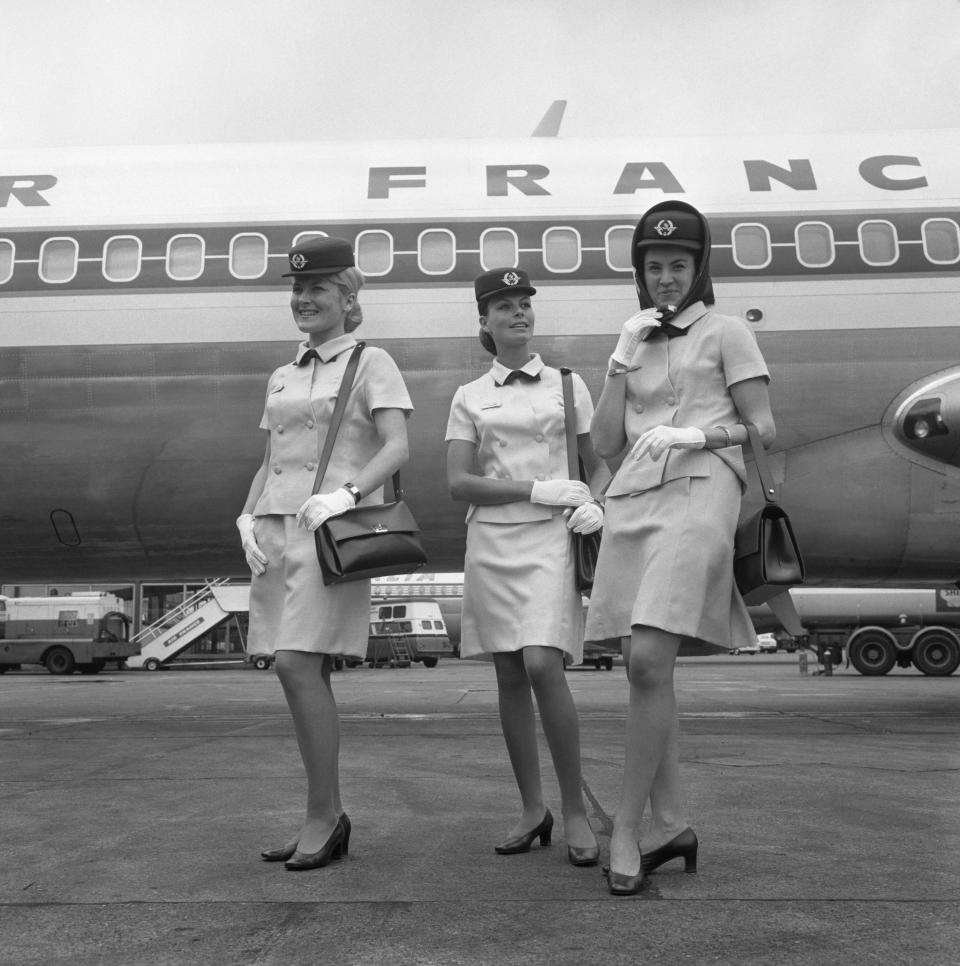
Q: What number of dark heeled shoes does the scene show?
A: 6